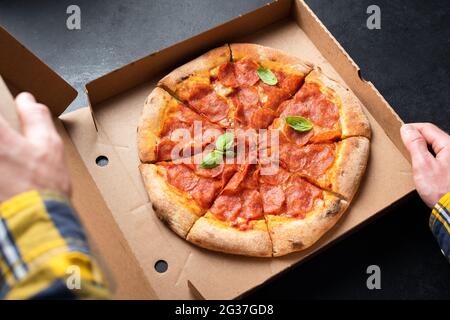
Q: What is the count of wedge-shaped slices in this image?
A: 8